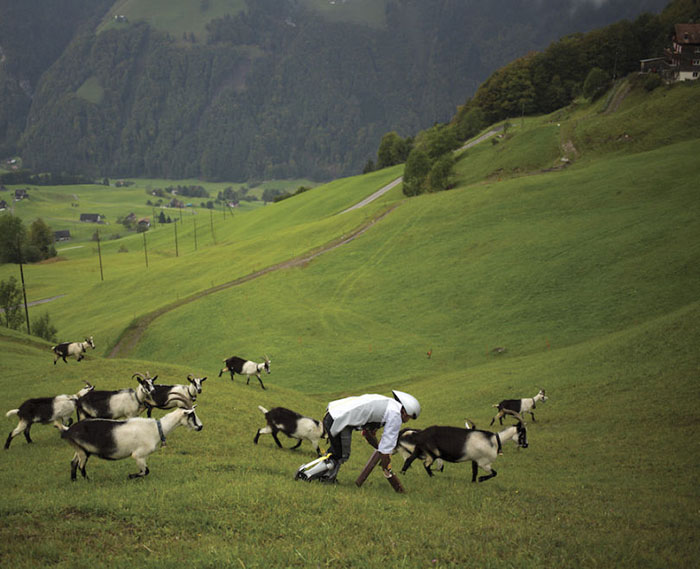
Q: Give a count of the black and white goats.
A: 10